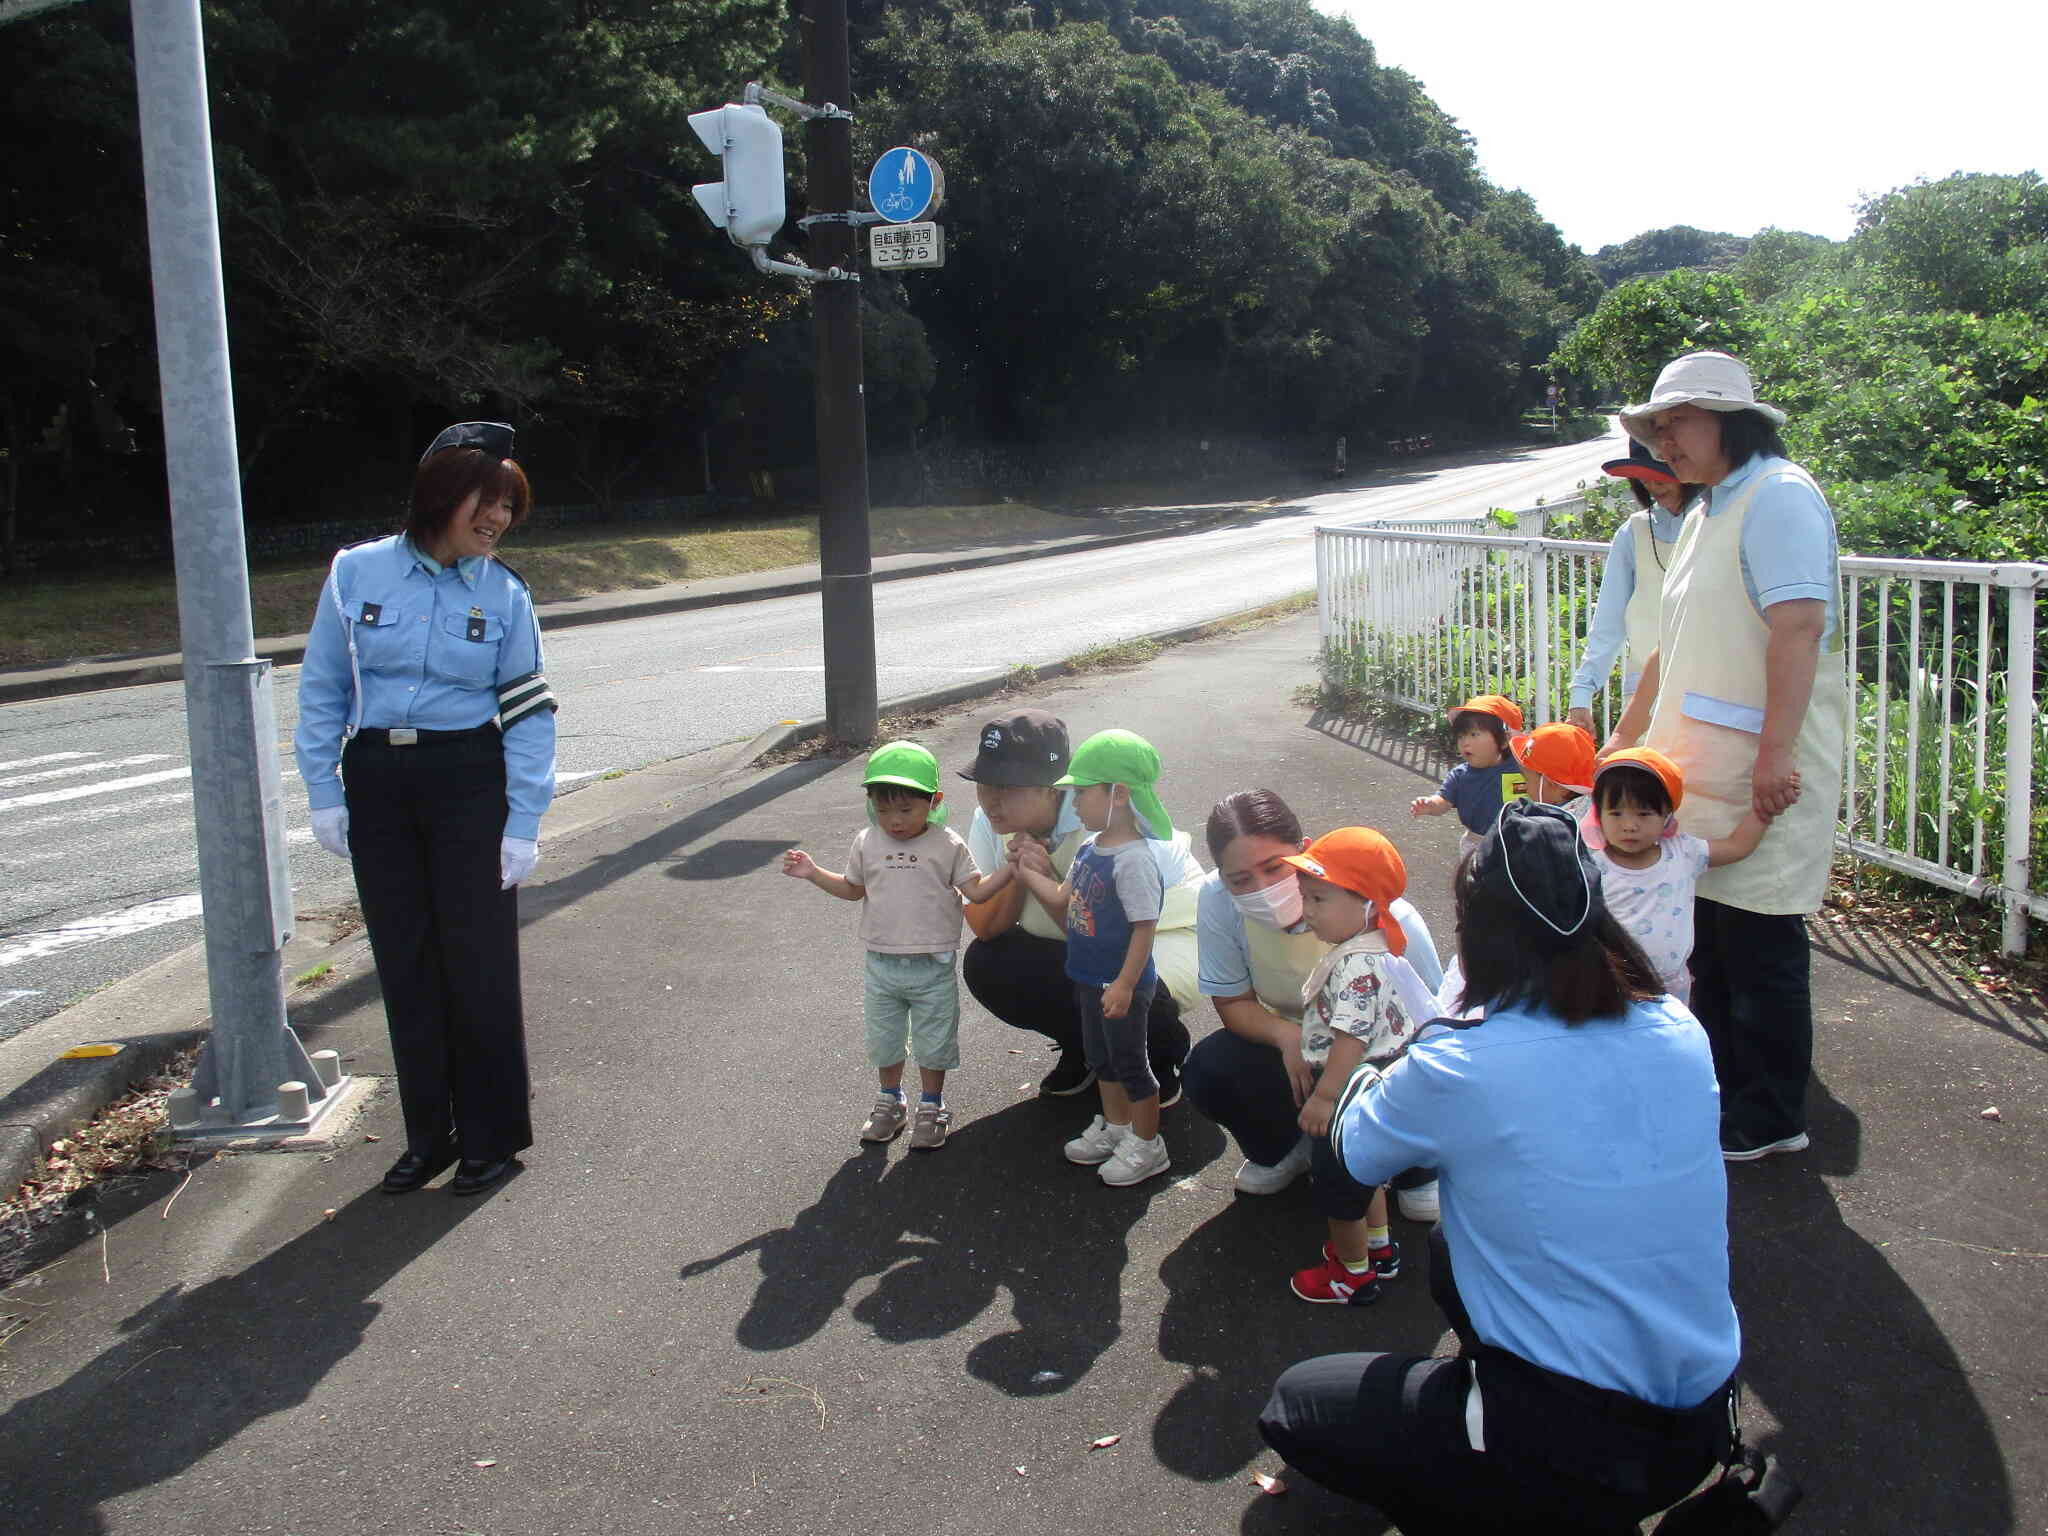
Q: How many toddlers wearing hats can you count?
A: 6